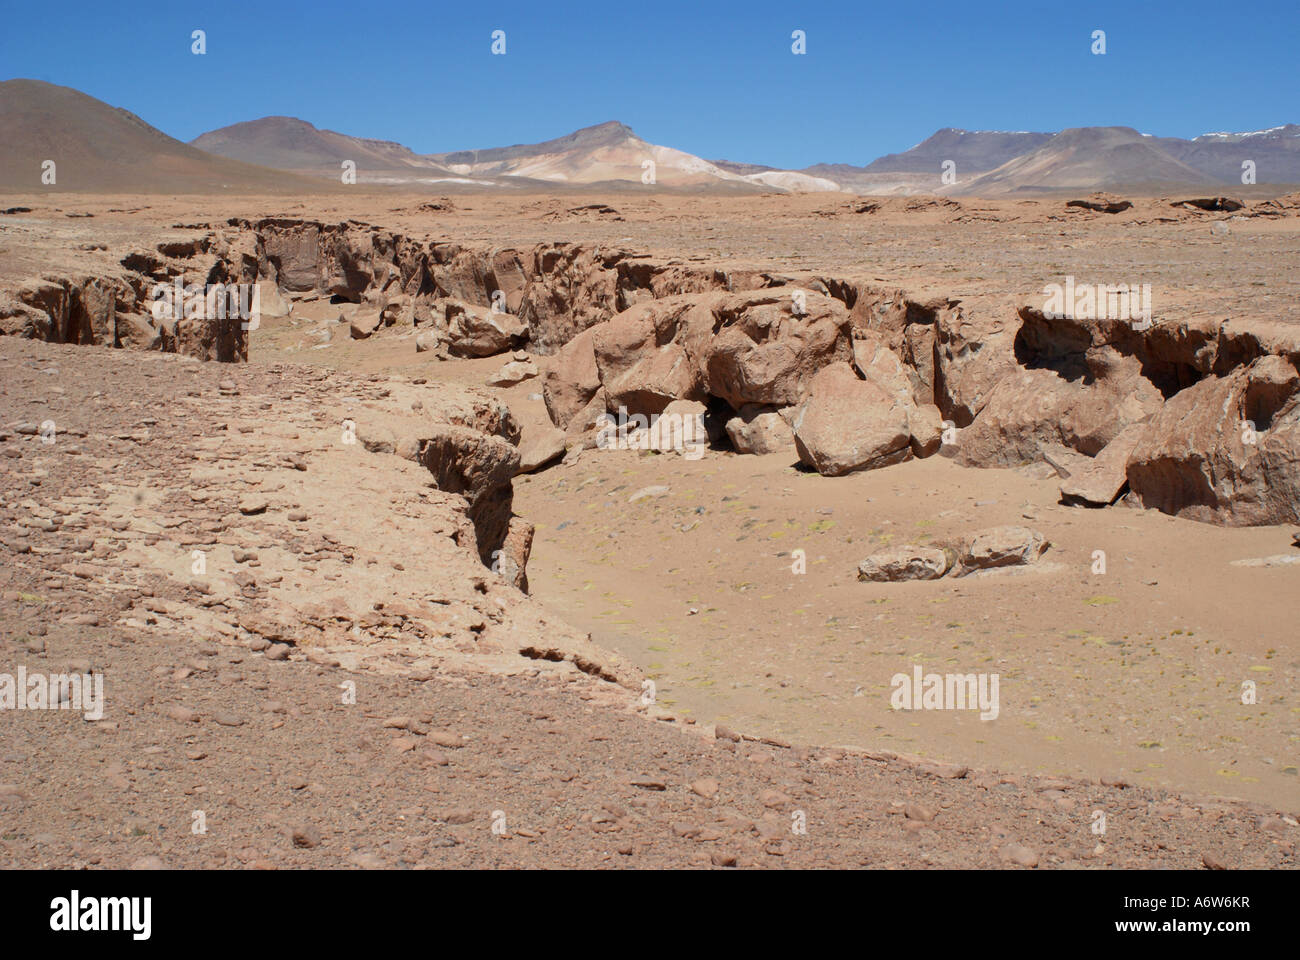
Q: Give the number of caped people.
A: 0